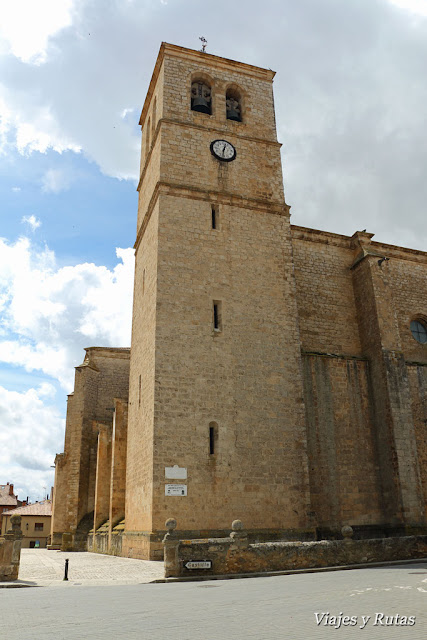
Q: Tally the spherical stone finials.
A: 4